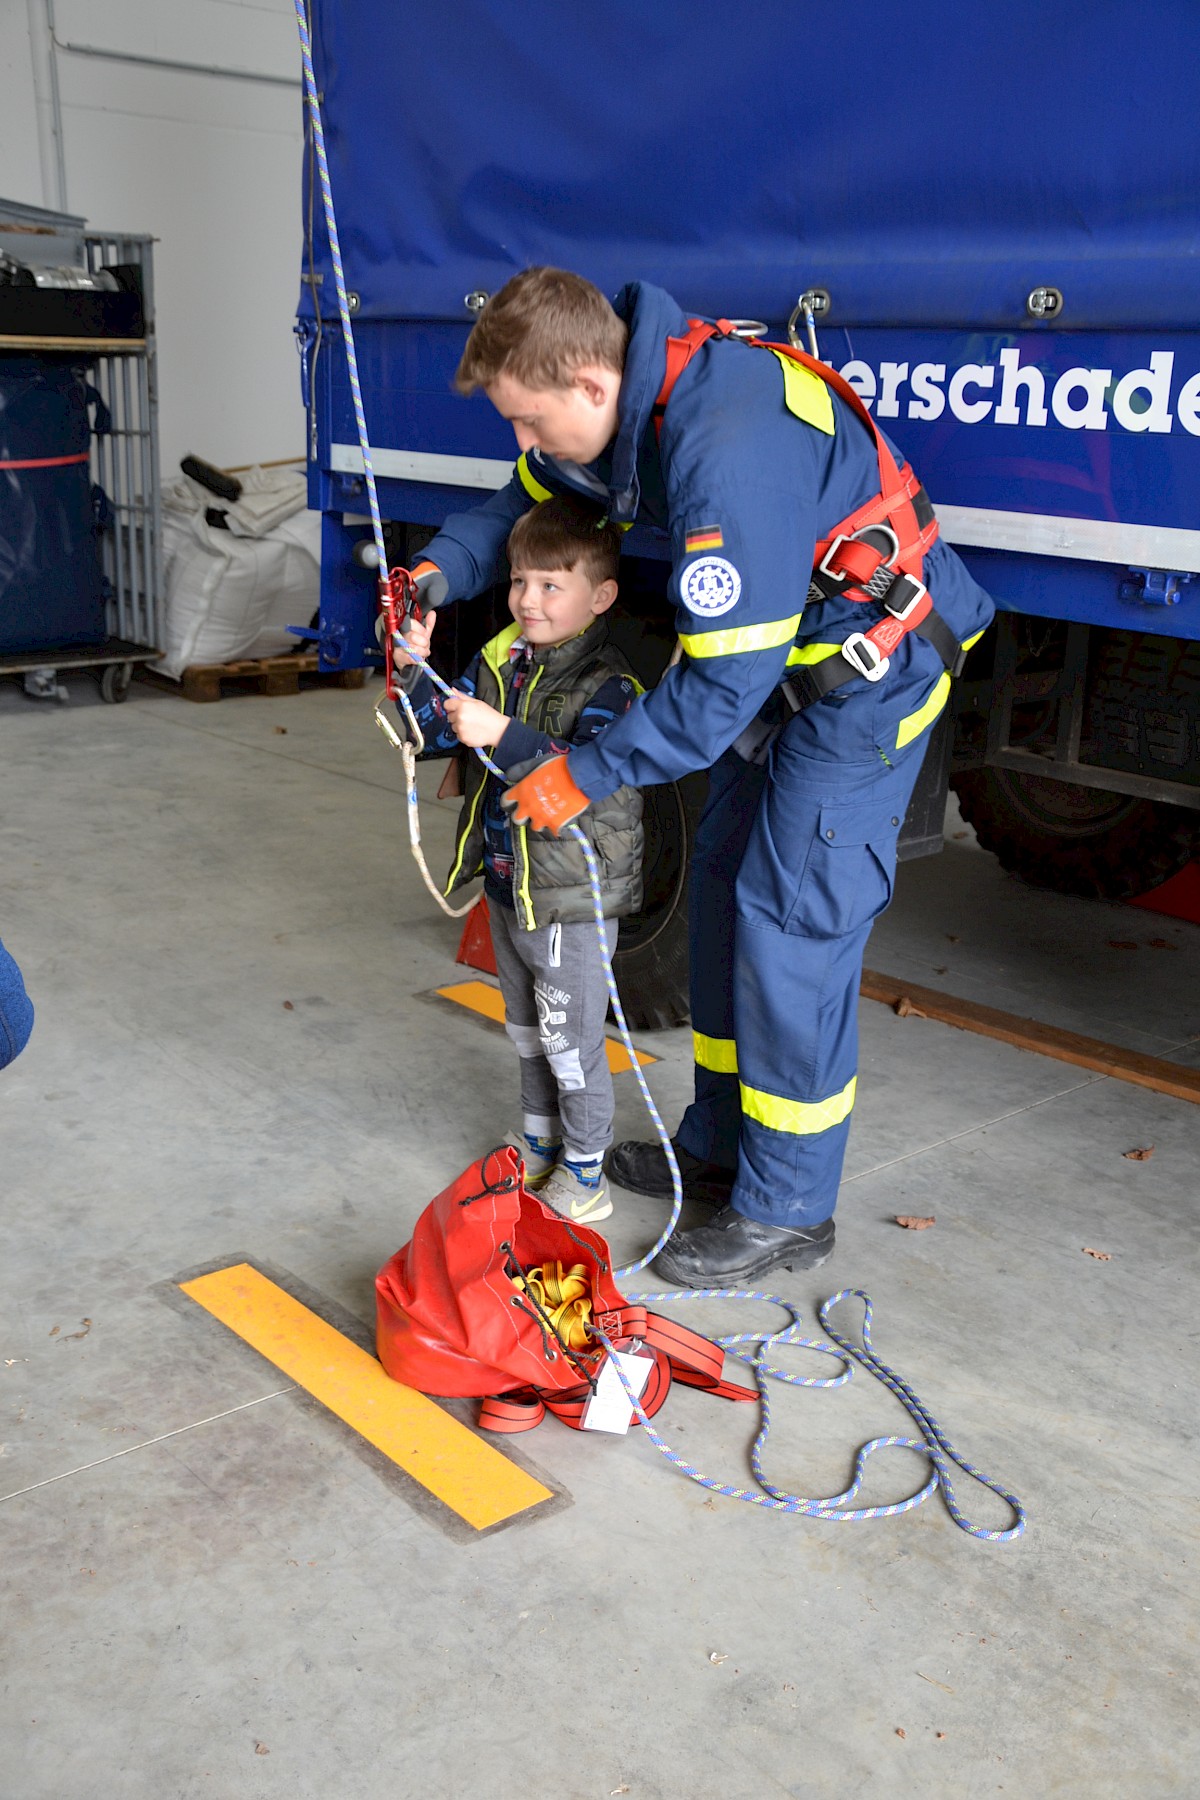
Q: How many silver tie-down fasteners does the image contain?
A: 4